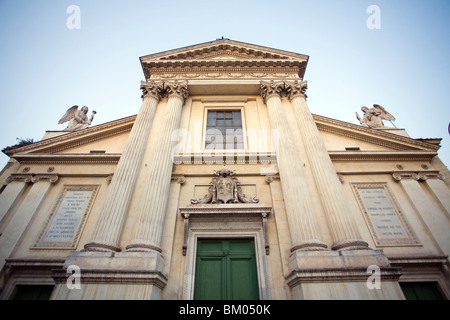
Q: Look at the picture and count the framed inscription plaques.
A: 2